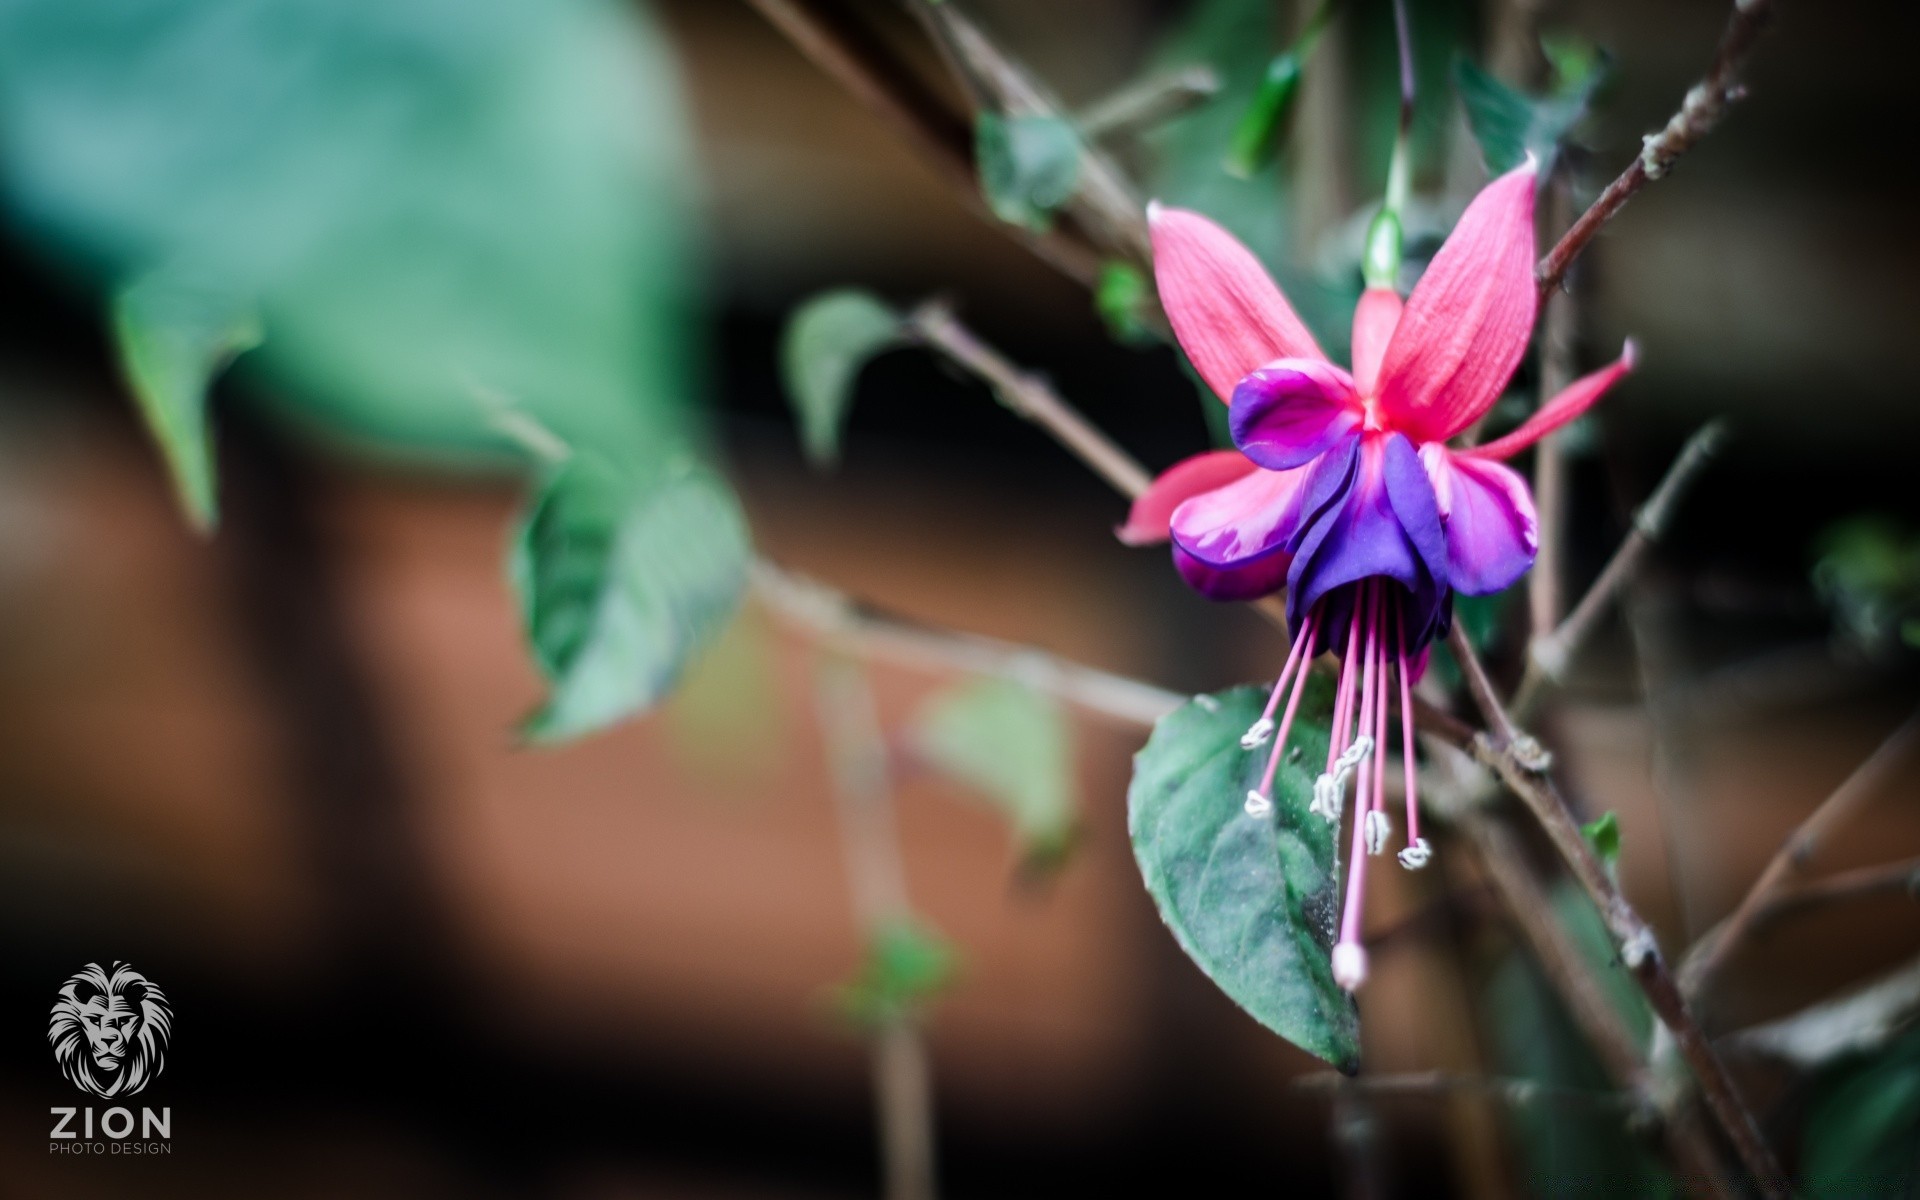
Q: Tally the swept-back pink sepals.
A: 4